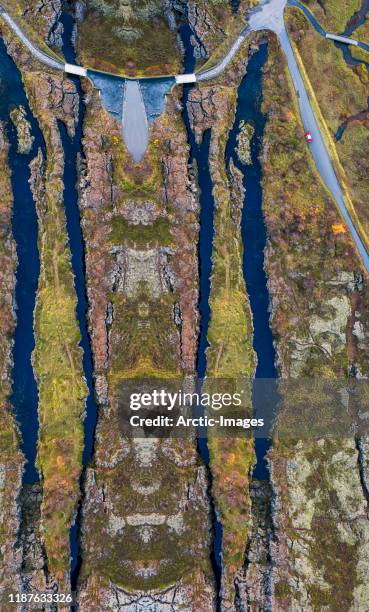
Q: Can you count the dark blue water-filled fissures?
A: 4